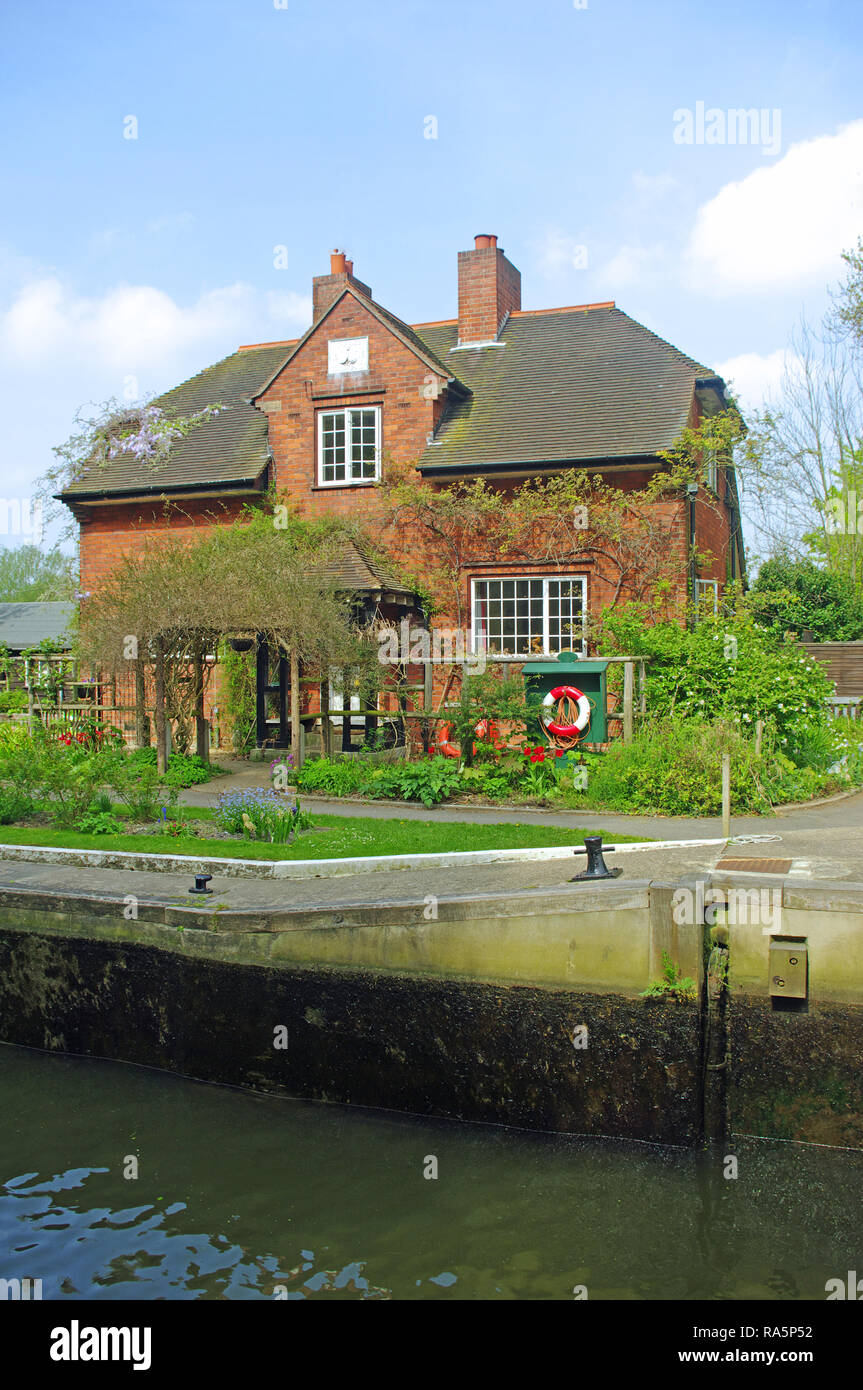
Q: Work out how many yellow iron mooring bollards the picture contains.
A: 0